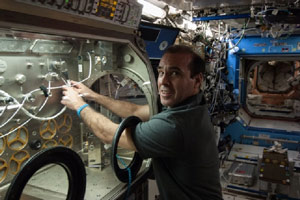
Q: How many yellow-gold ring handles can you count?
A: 8